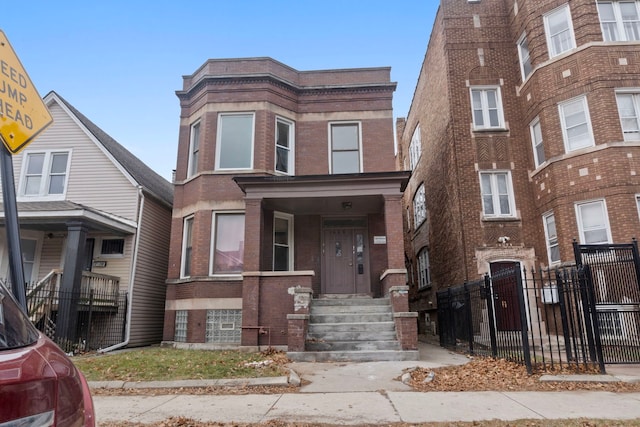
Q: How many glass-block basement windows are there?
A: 2